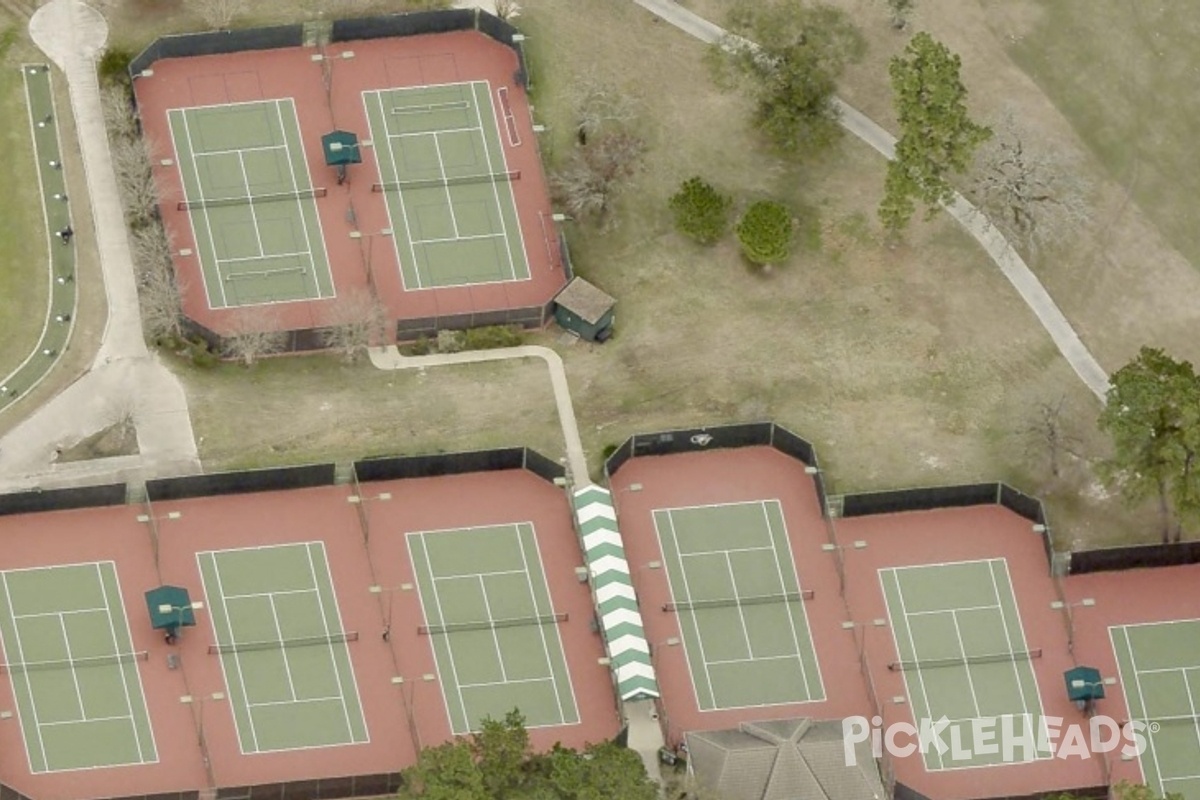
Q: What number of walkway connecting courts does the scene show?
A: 1